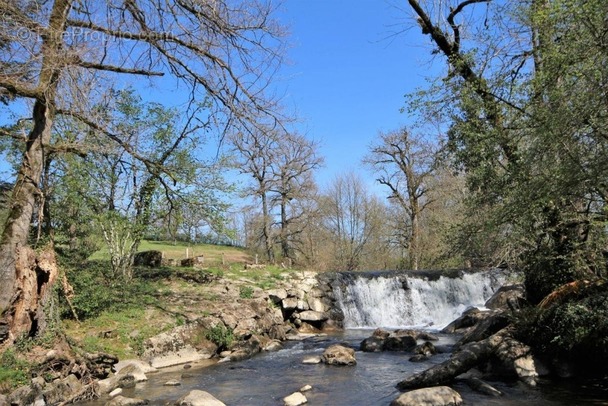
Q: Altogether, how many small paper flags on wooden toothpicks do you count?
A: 0